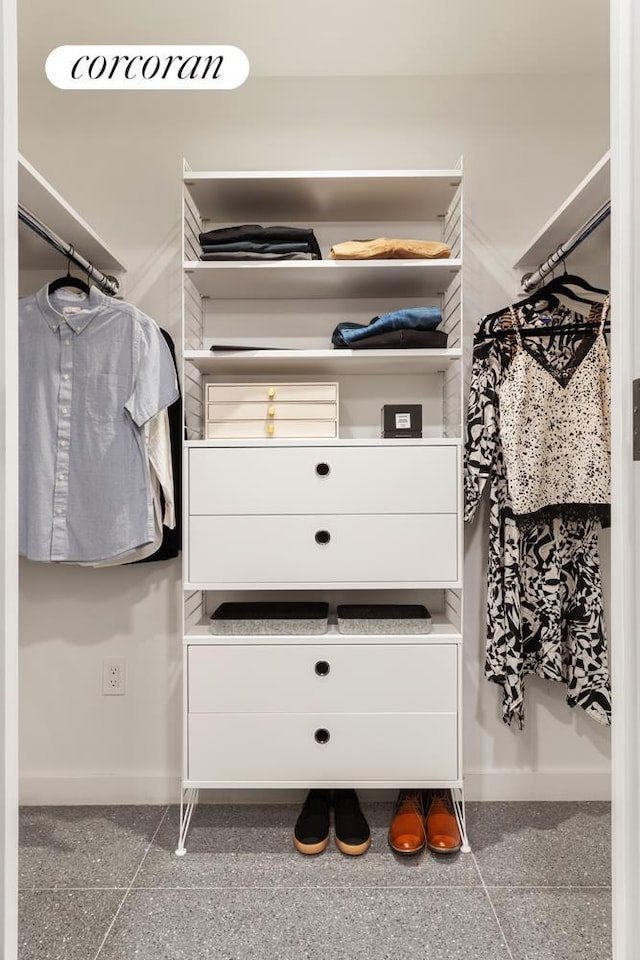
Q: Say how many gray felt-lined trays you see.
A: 2